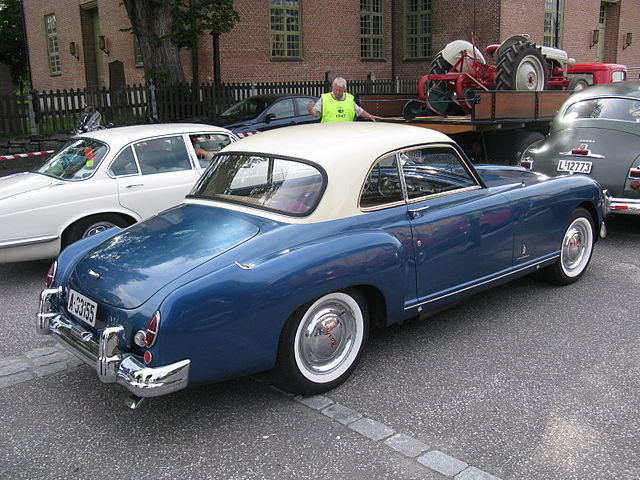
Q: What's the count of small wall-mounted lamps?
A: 4